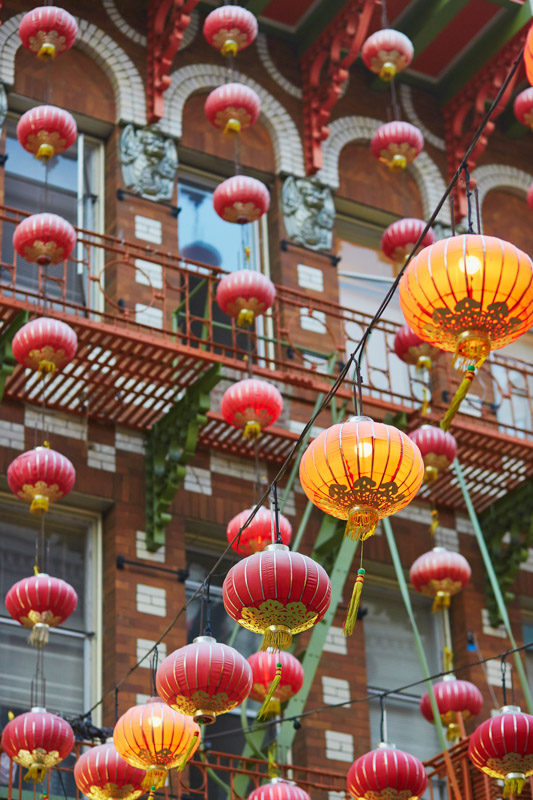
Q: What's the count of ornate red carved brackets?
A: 3